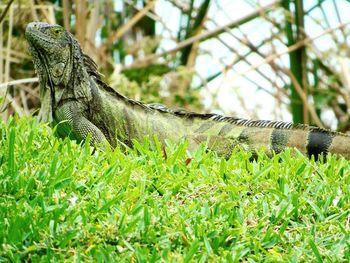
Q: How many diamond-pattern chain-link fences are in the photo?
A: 0